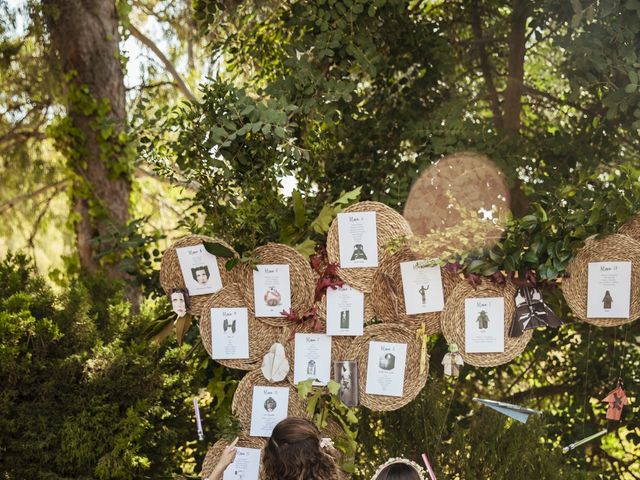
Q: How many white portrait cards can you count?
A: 12